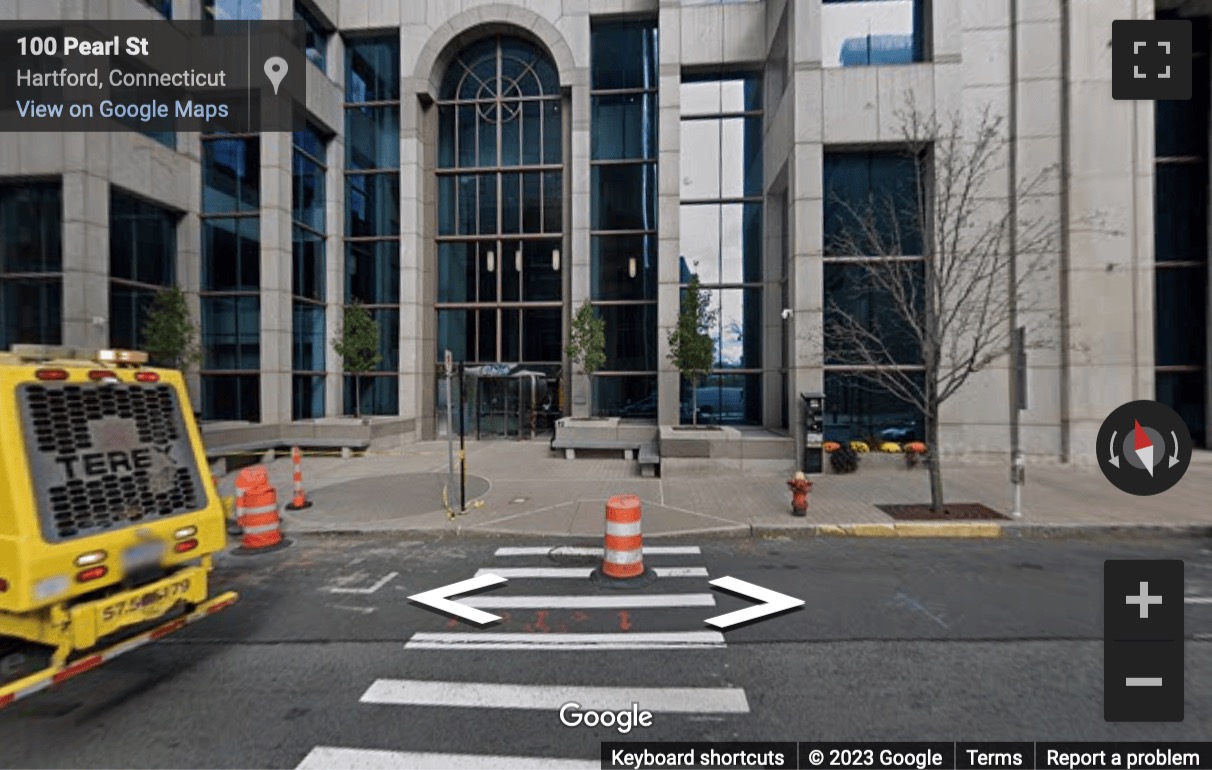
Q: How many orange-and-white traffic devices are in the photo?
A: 4